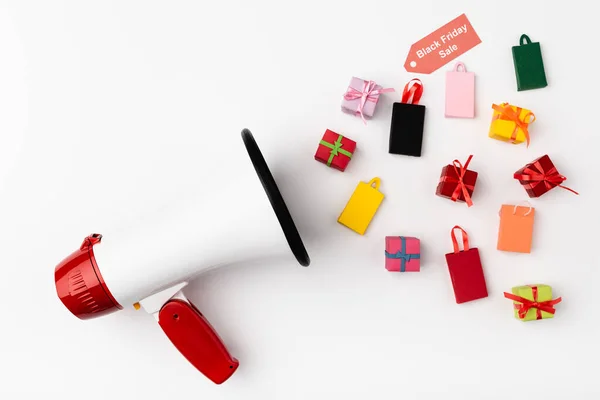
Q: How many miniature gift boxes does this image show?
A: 7